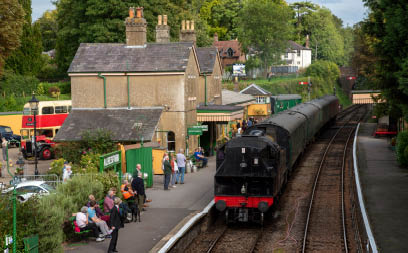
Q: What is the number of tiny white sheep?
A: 0